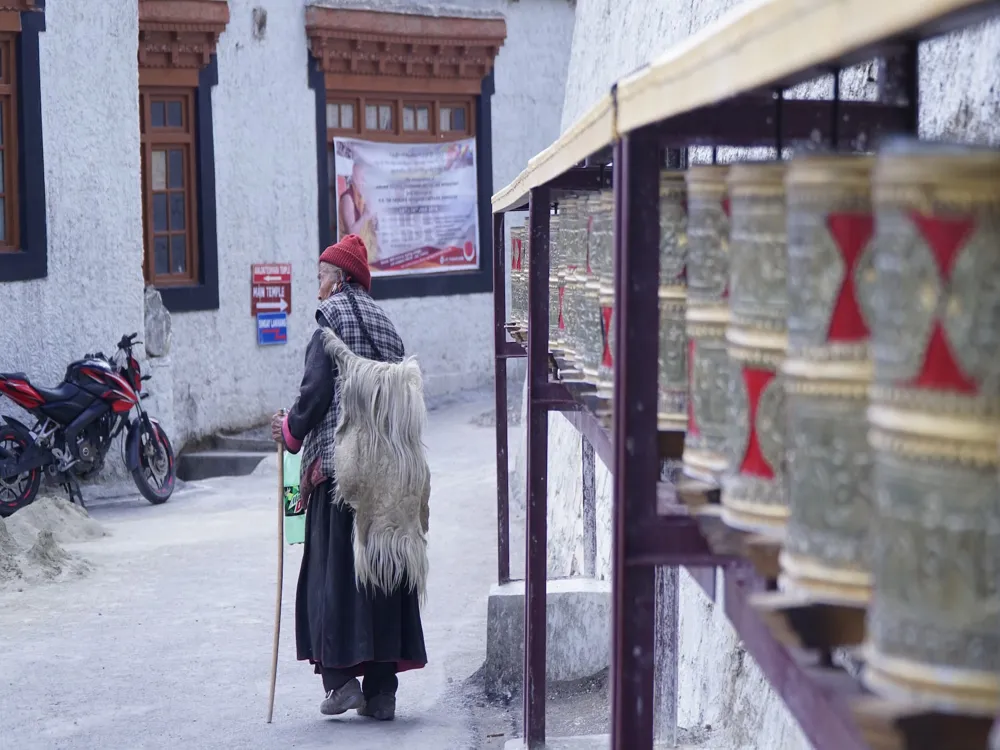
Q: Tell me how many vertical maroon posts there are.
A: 3